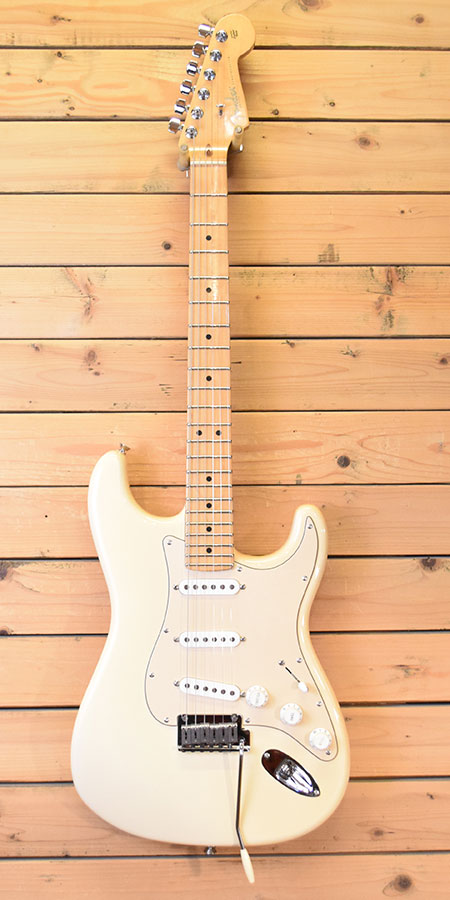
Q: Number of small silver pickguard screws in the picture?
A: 11